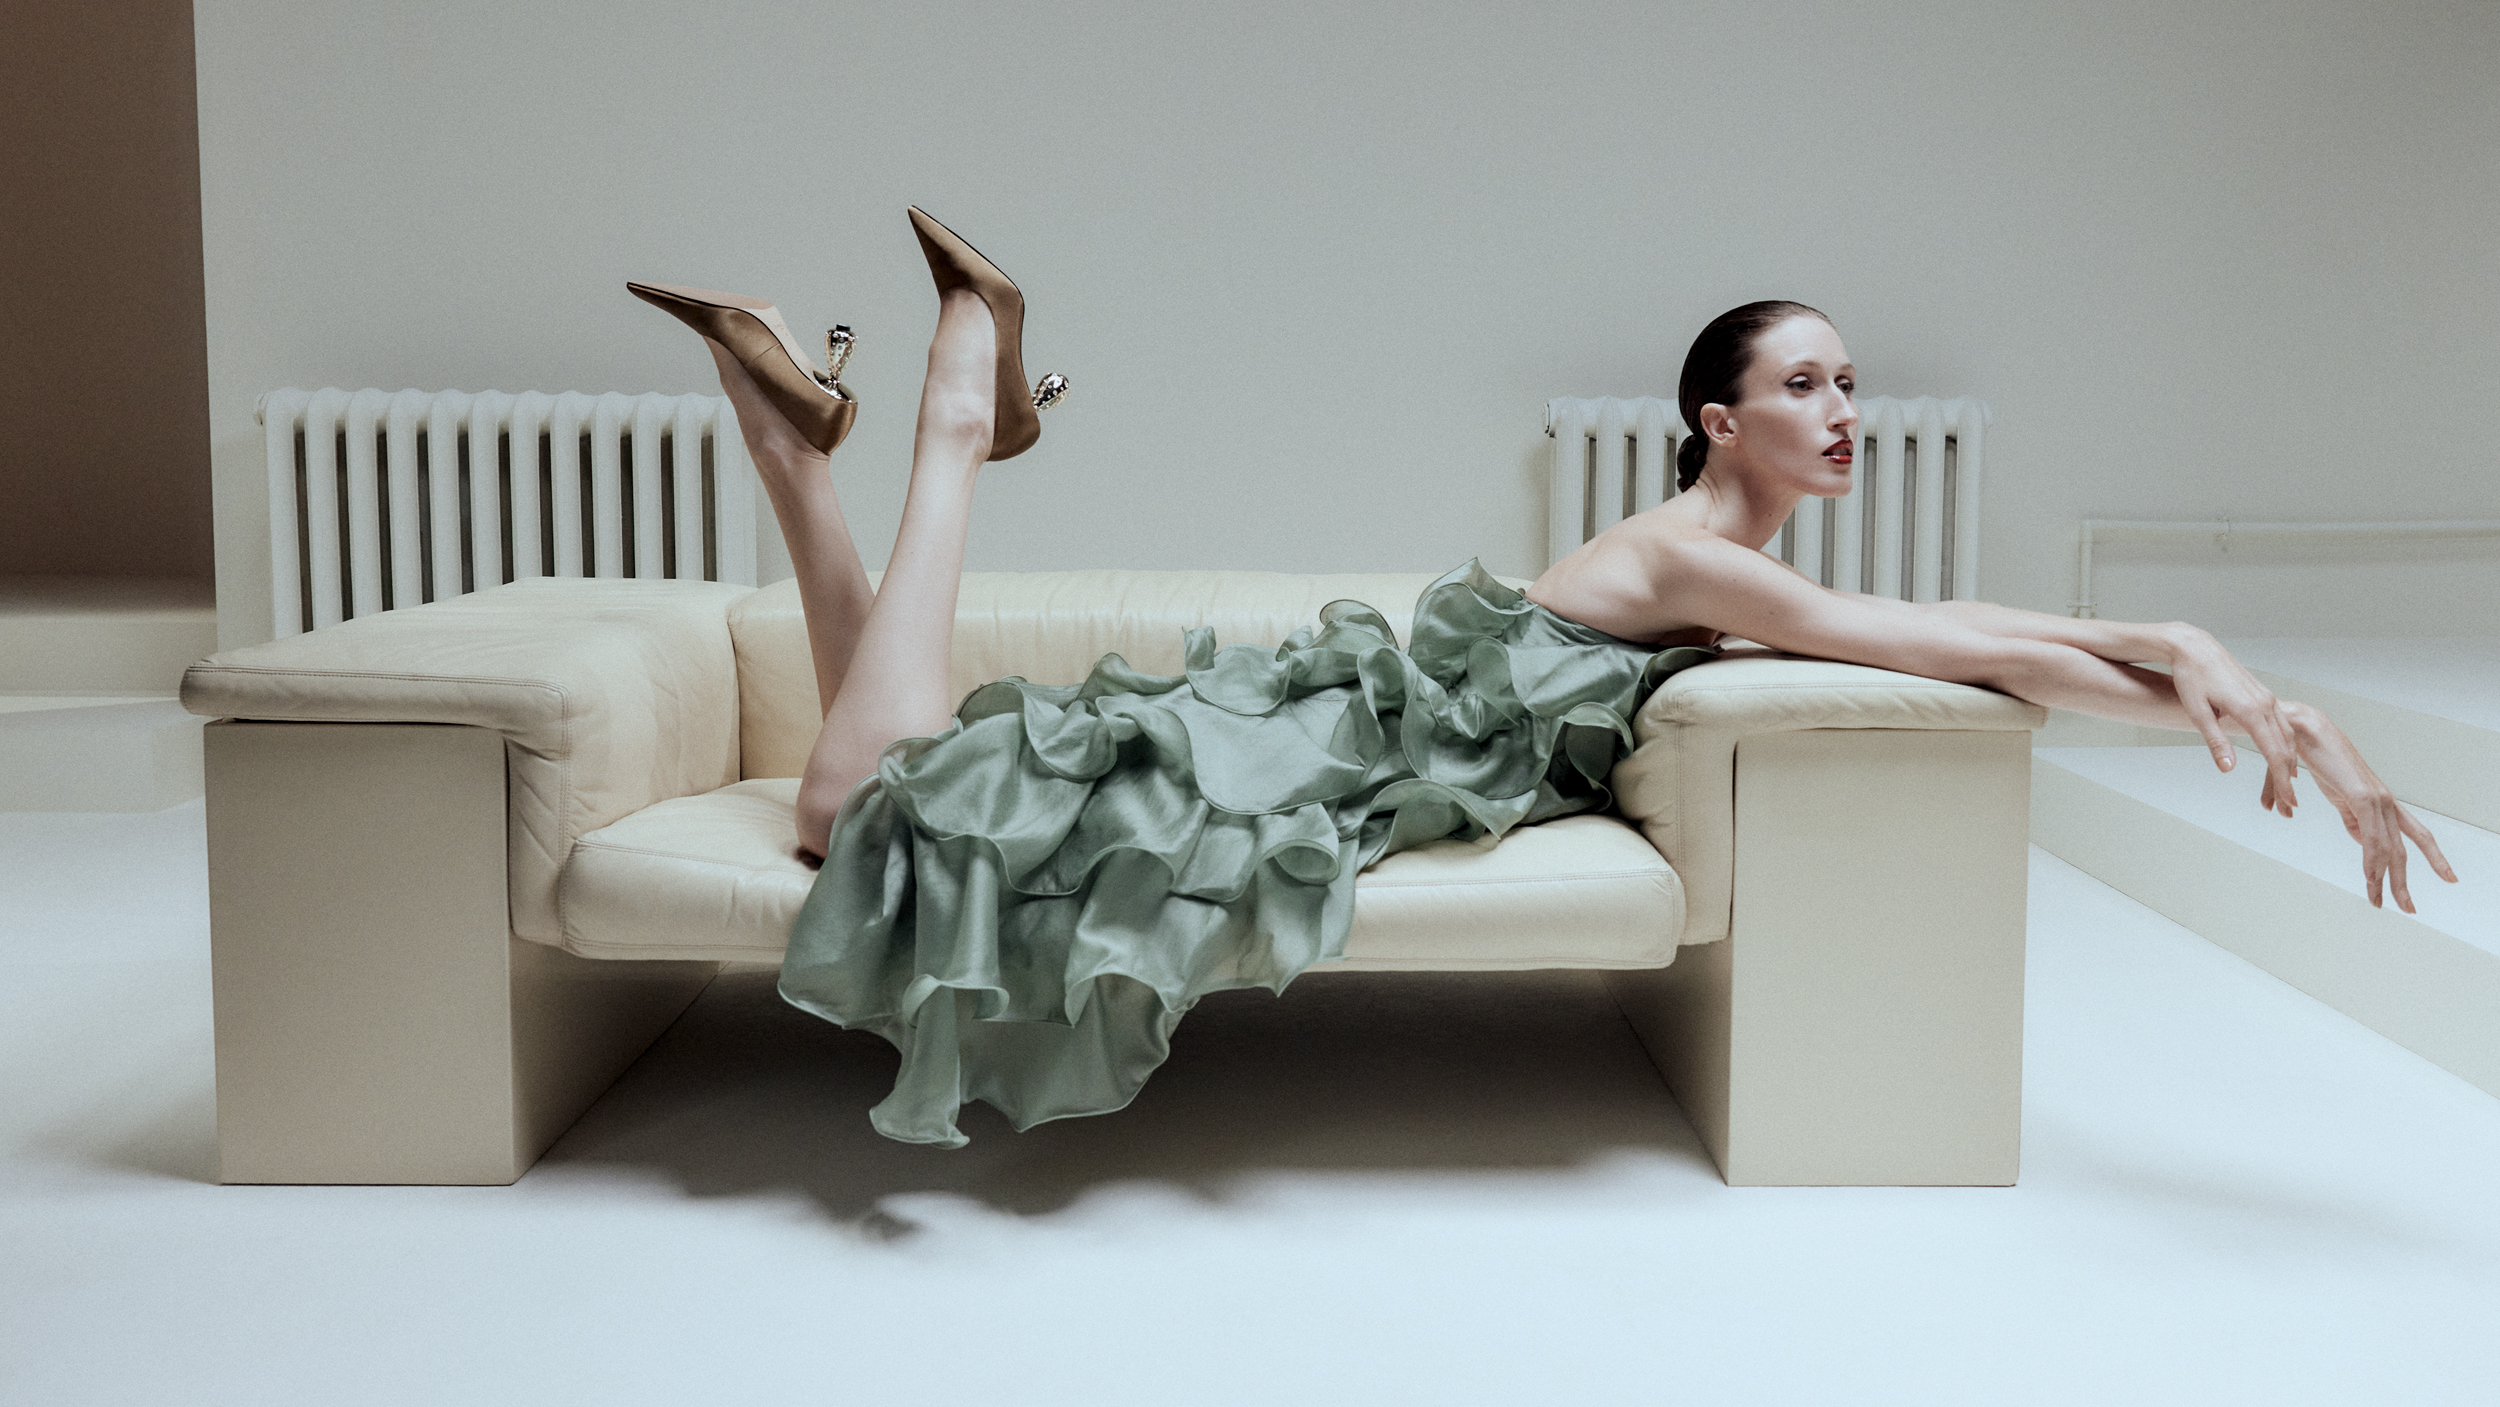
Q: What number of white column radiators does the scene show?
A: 2